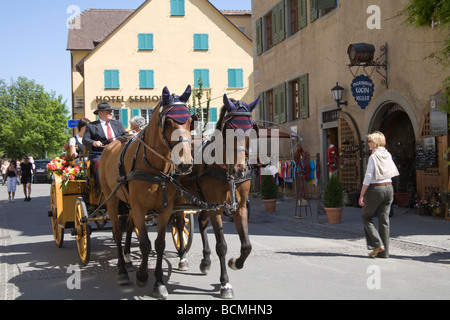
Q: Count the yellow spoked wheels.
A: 3